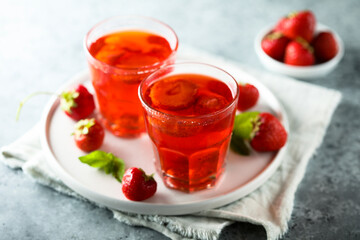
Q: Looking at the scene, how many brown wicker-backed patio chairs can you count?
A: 0